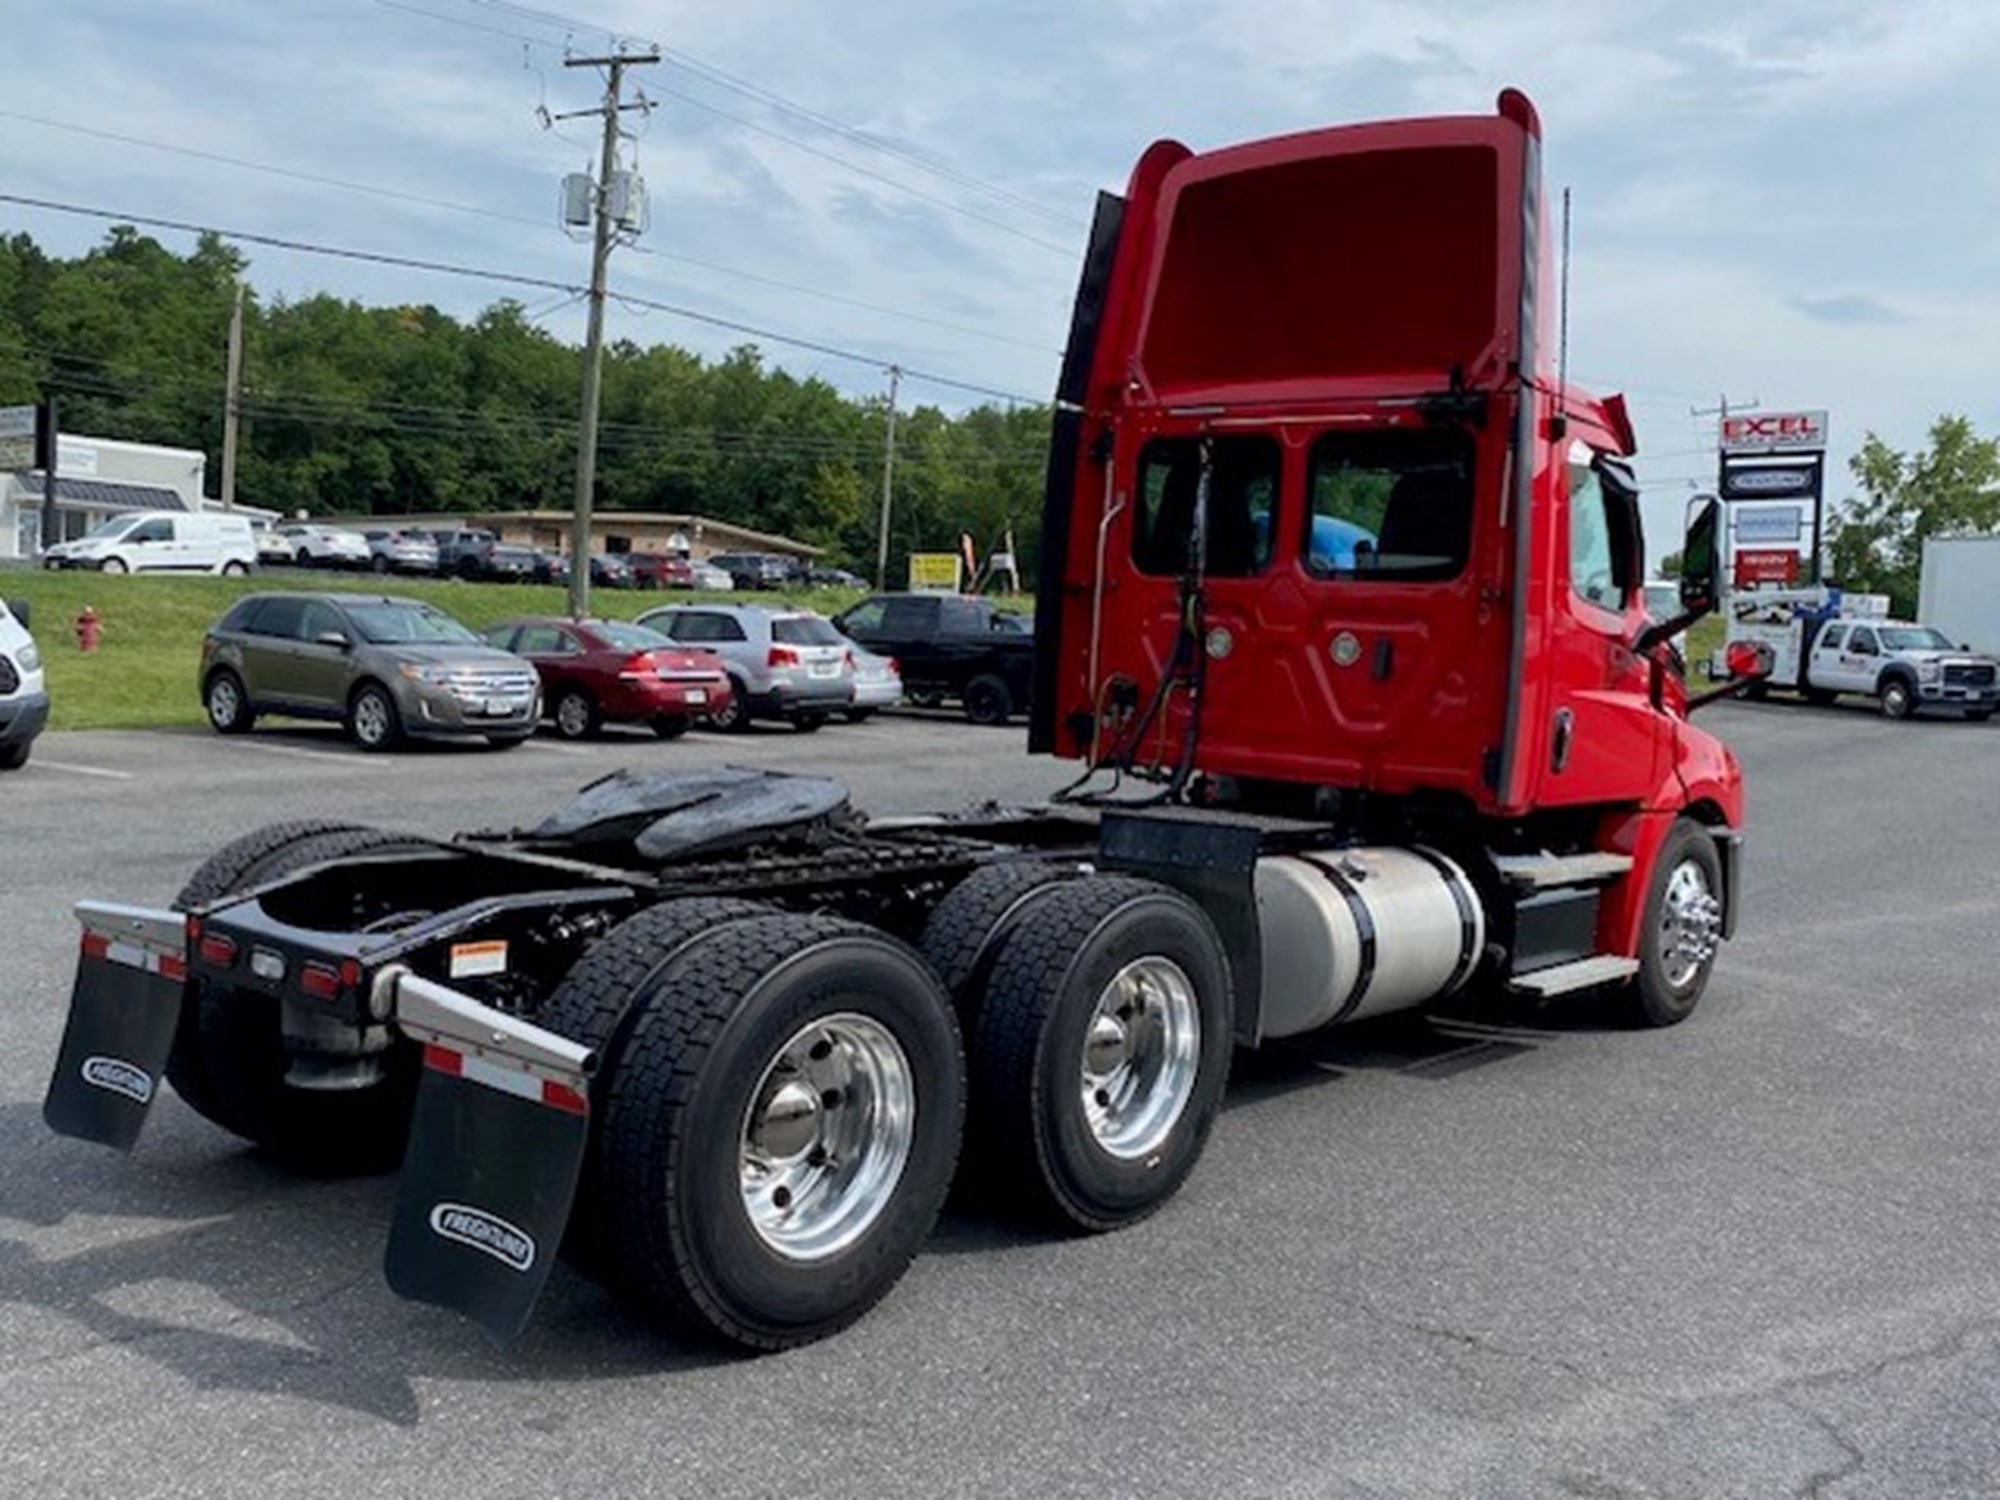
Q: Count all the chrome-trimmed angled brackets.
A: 2